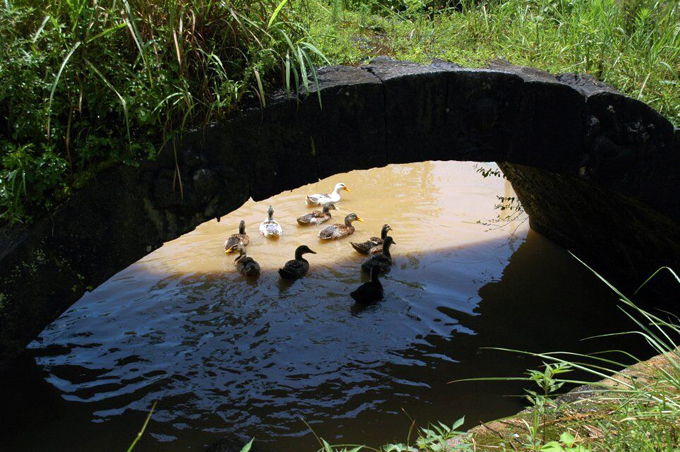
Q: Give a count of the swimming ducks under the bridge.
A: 10